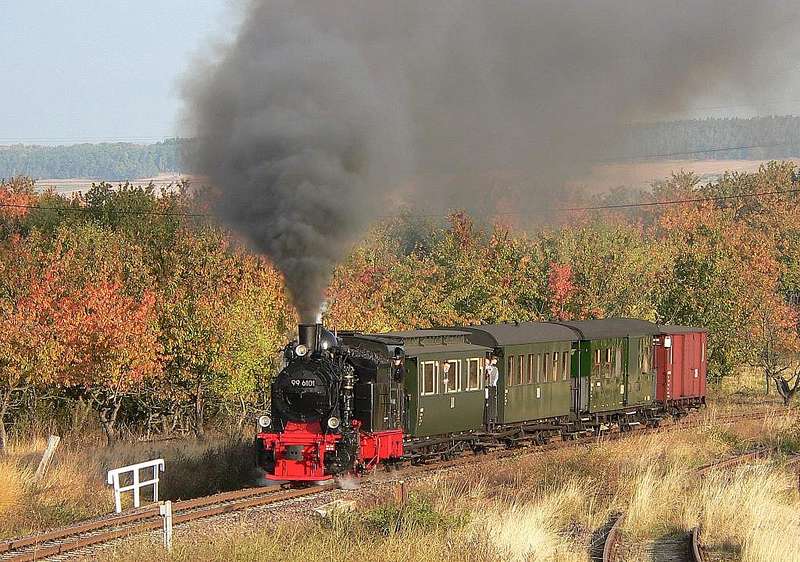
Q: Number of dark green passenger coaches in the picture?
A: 3